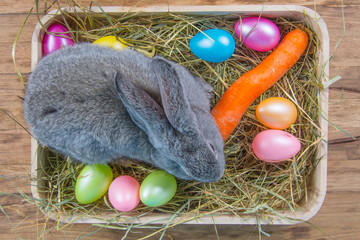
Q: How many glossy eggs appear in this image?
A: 9